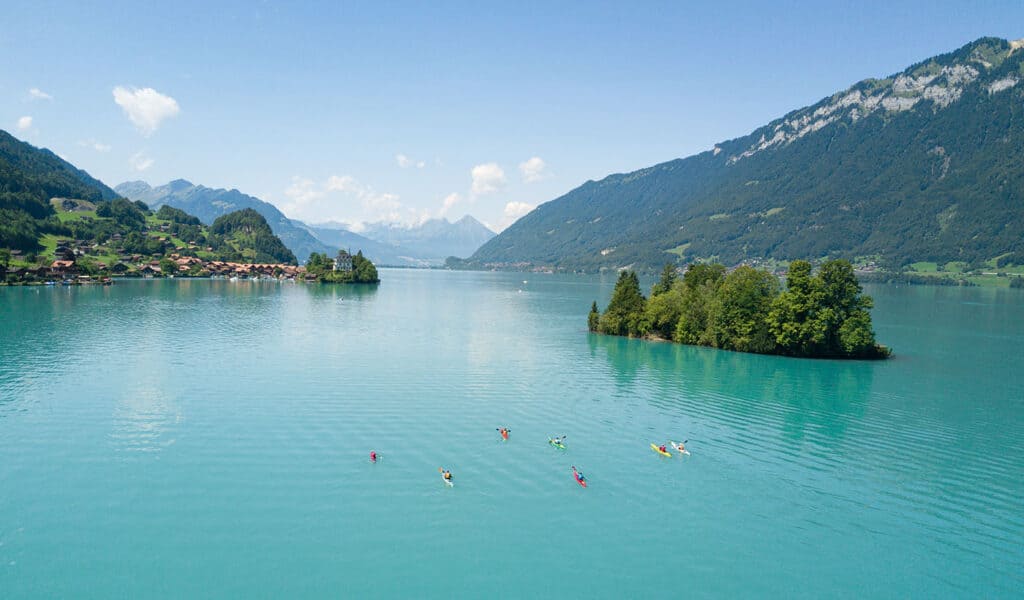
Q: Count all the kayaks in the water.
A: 7